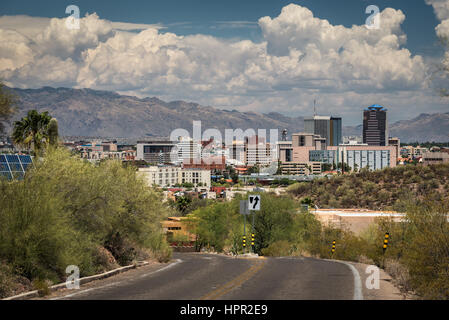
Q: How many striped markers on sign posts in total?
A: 4